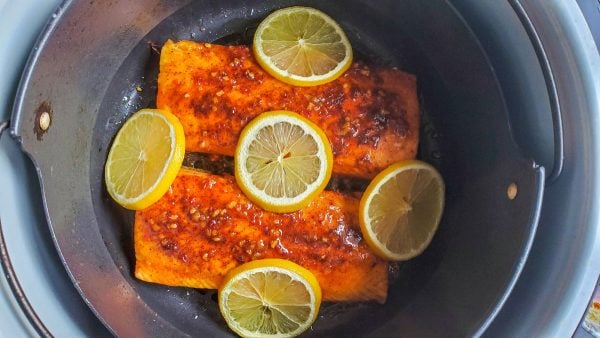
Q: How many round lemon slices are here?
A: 5